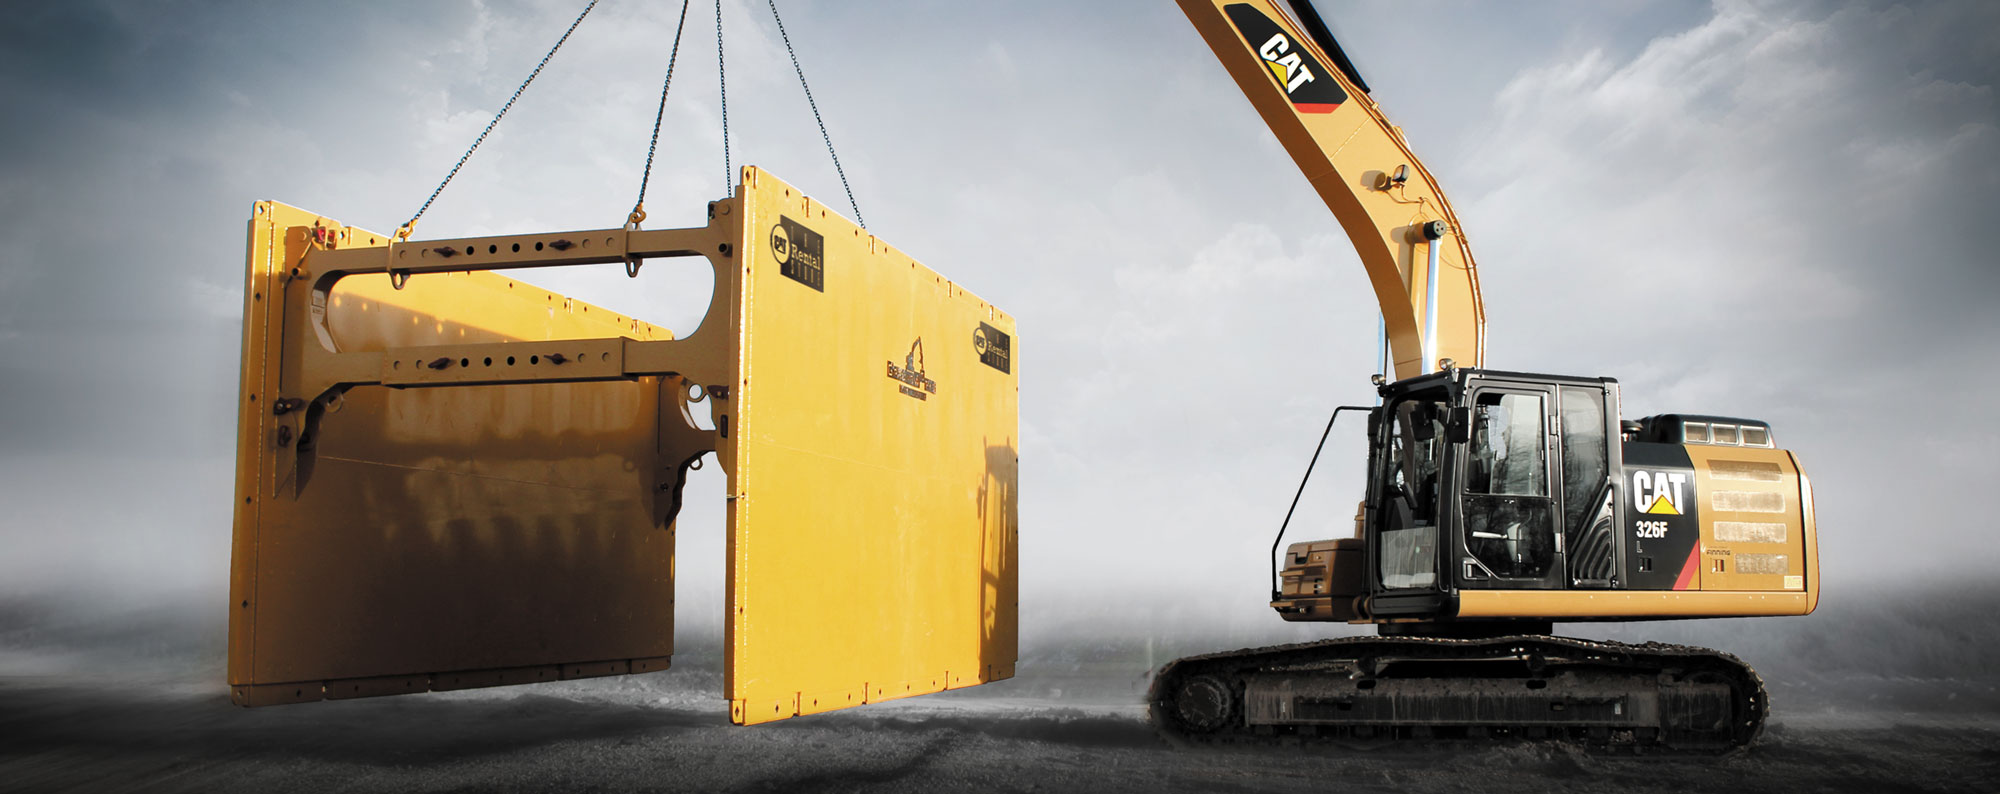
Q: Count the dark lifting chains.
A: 4